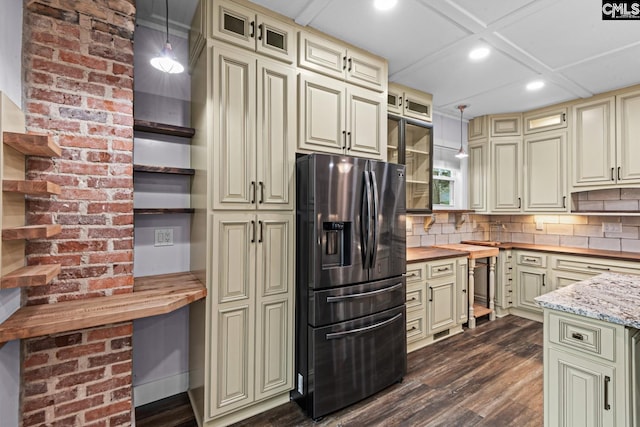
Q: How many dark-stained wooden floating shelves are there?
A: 3